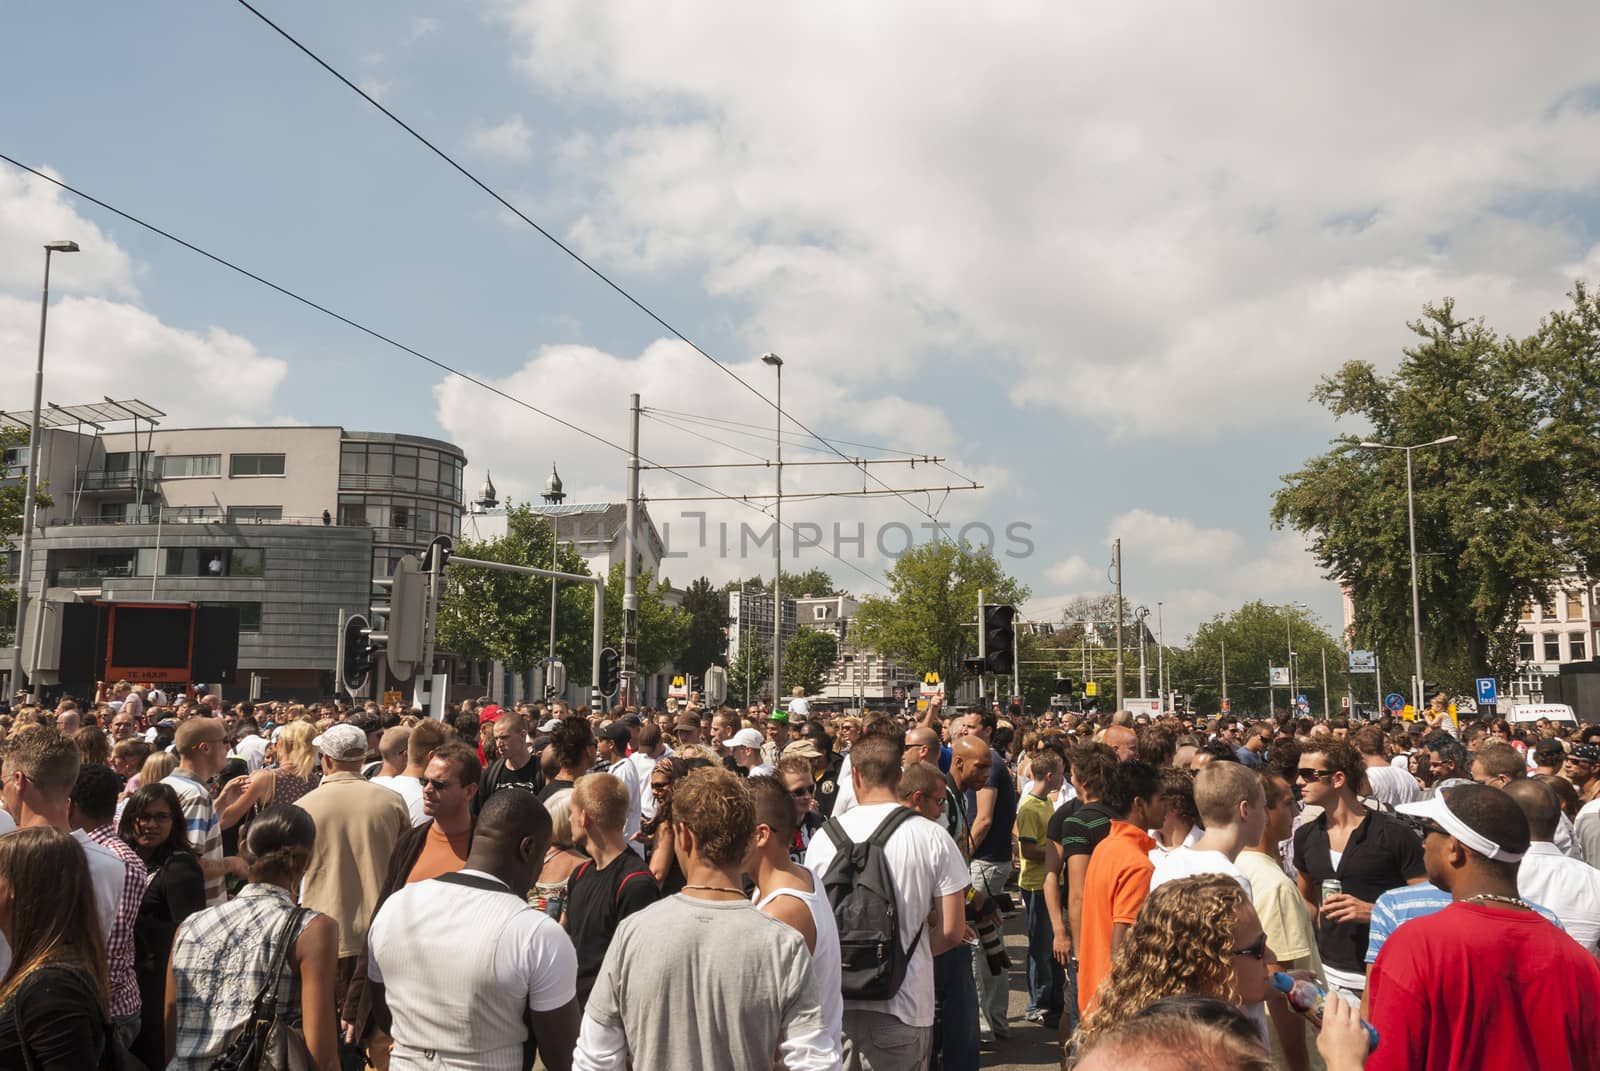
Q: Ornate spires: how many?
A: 2